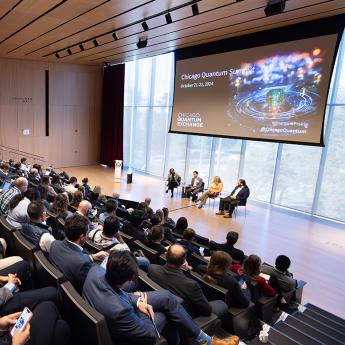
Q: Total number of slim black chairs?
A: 4